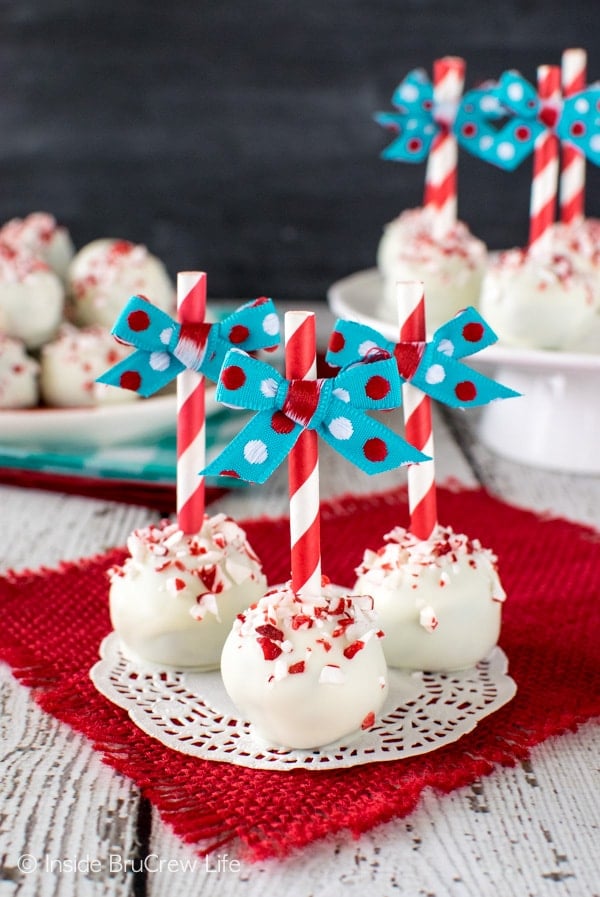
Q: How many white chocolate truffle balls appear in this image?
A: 11